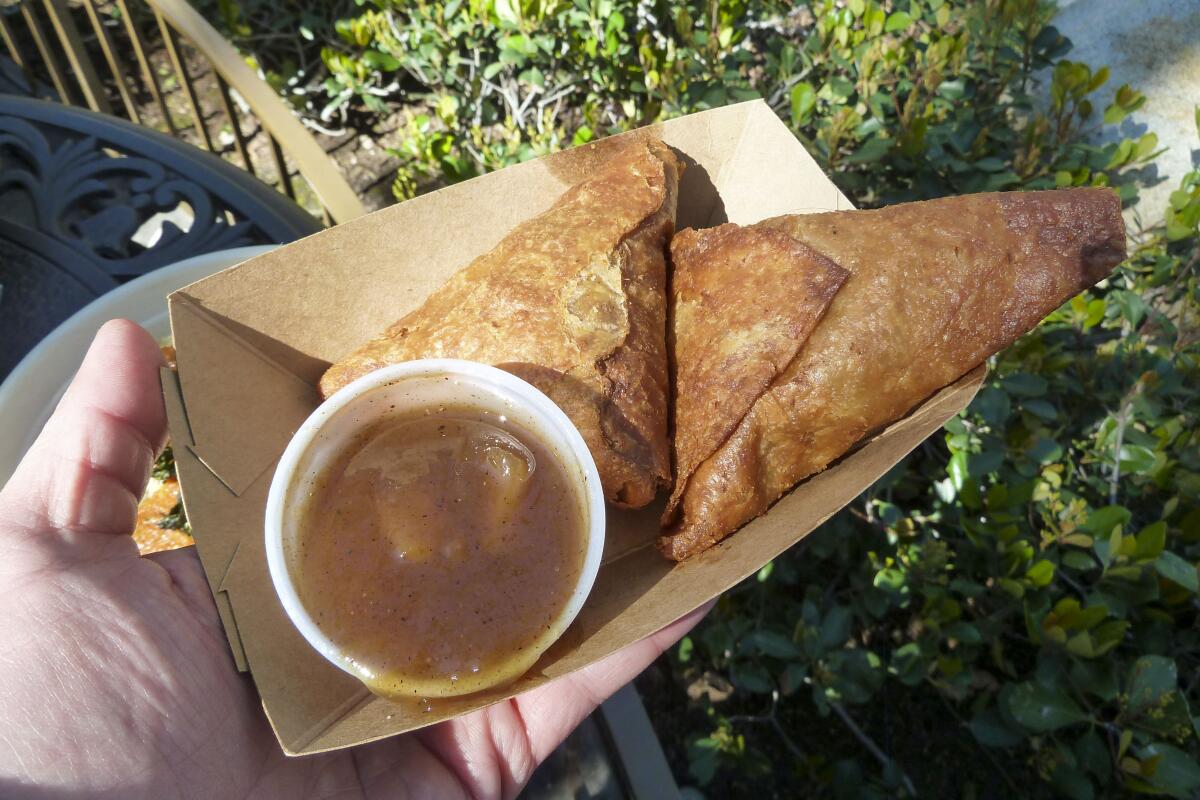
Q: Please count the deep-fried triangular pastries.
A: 2